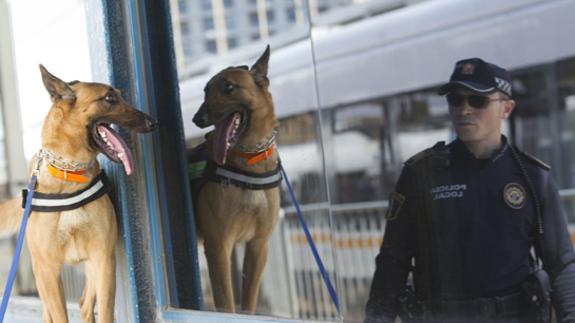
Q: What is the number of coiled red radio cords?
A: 0